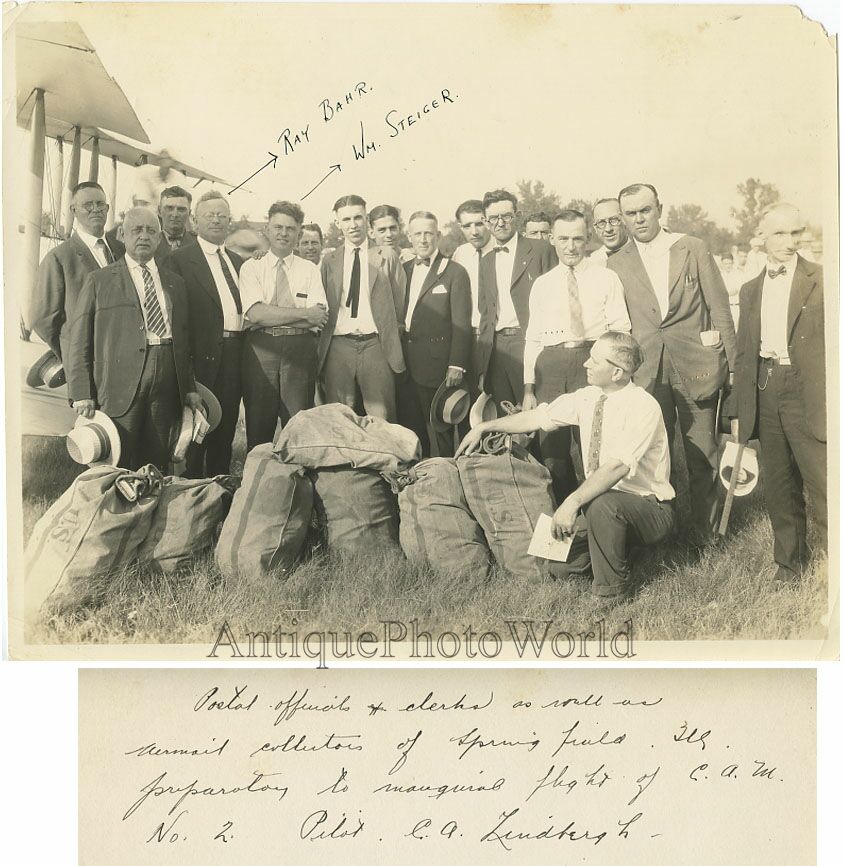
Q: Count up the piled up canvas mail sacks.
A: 7